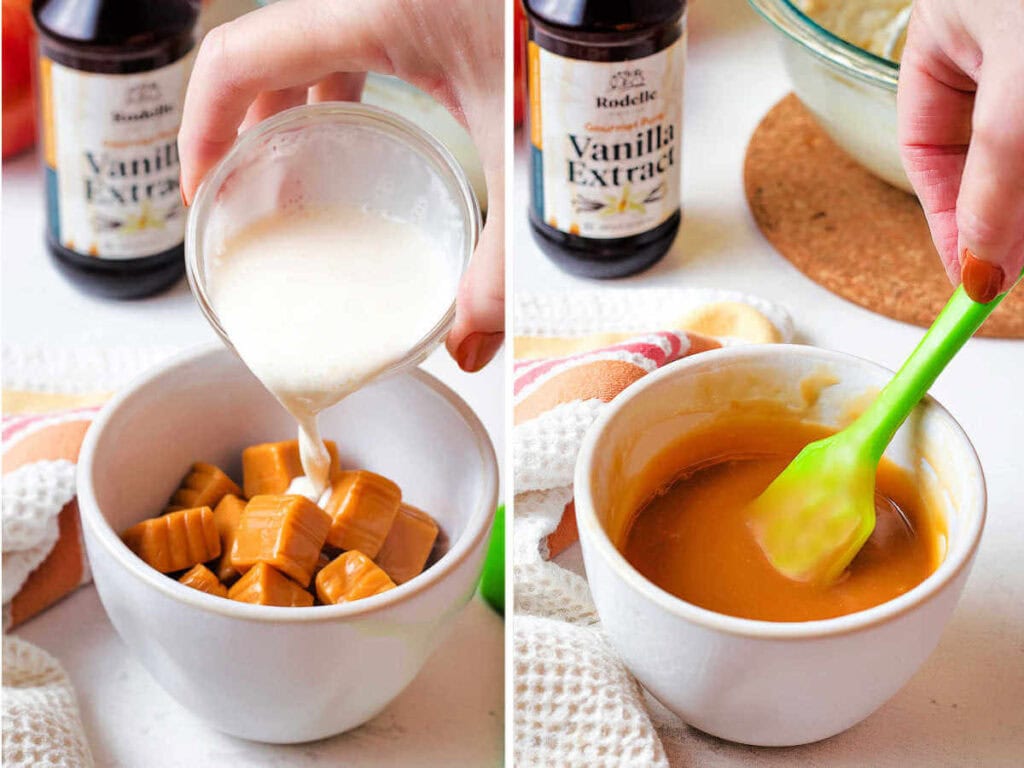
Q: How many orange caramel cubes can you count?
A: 10